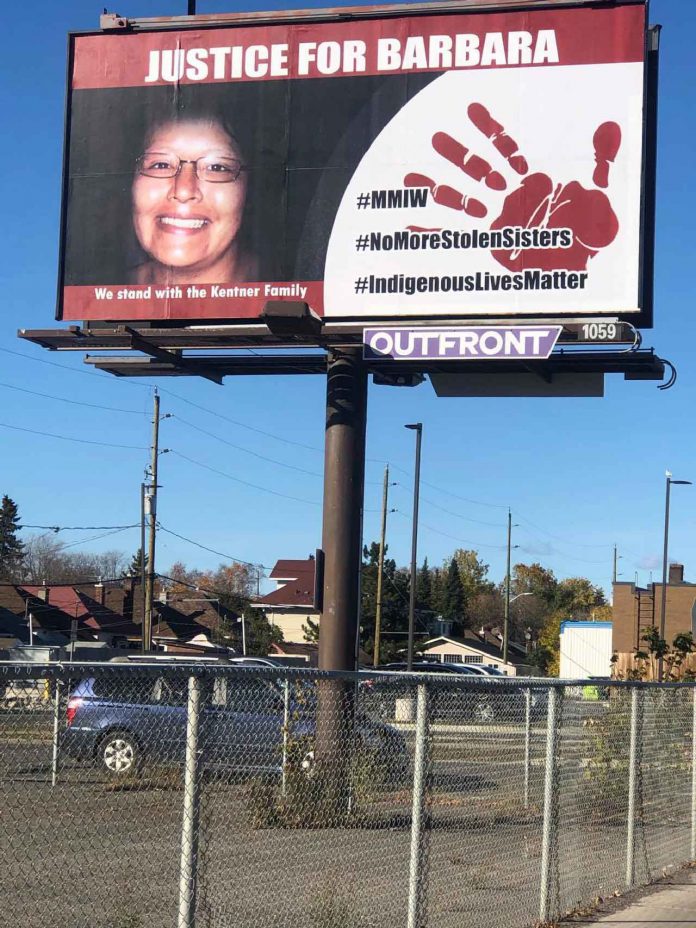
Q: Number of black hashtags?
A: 3